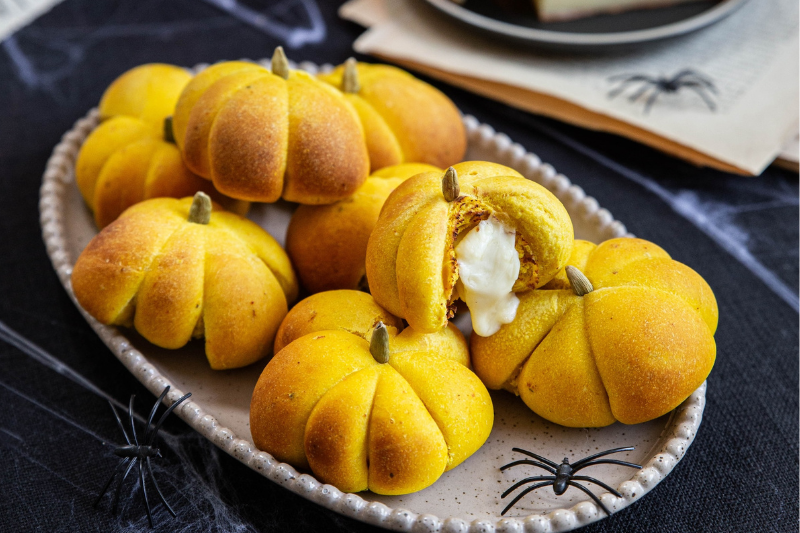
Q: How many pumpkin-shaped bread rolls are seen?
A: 8